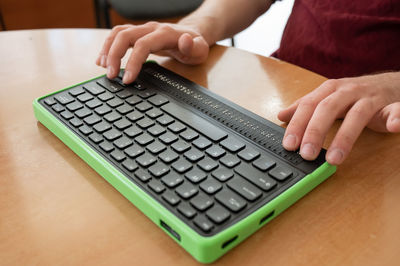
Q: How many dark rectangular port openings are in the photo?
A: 3